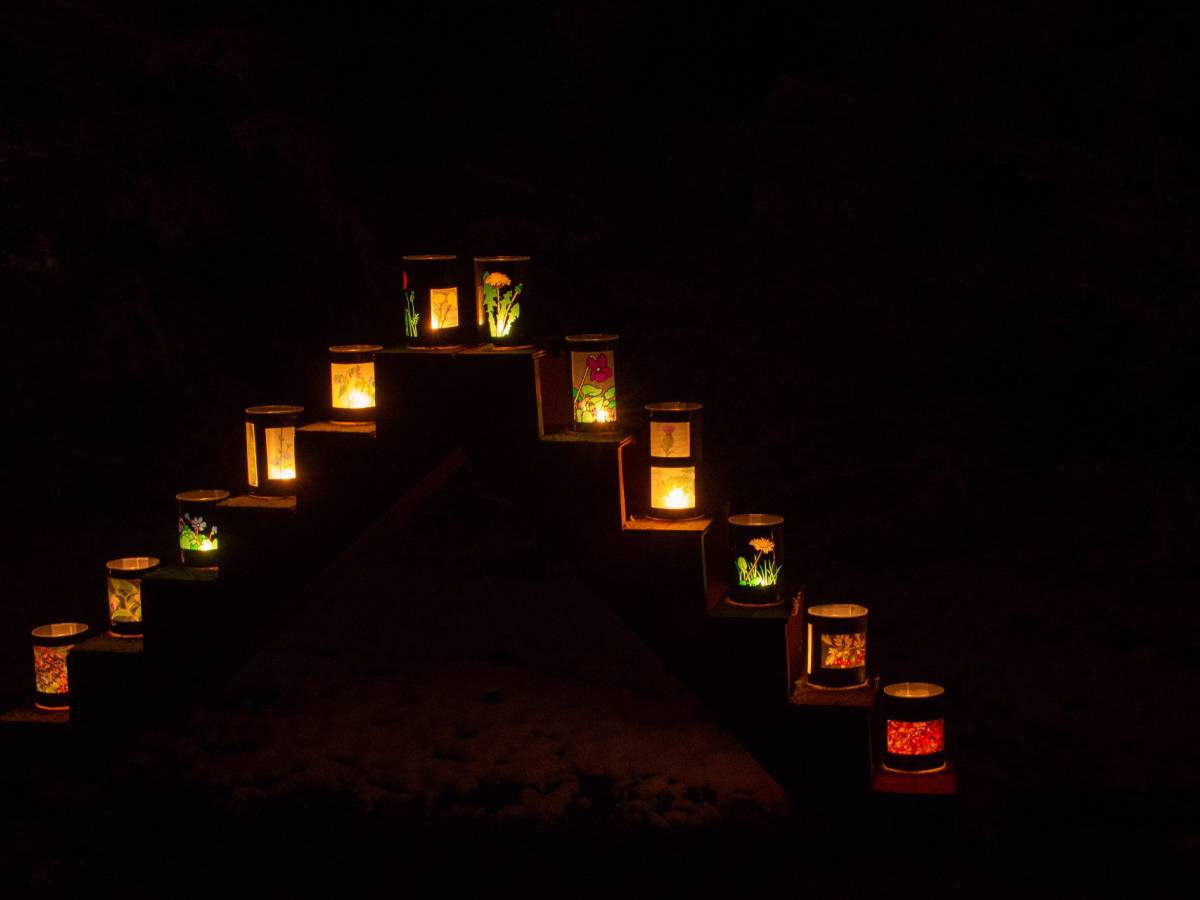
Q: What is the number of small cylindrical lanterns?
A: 12